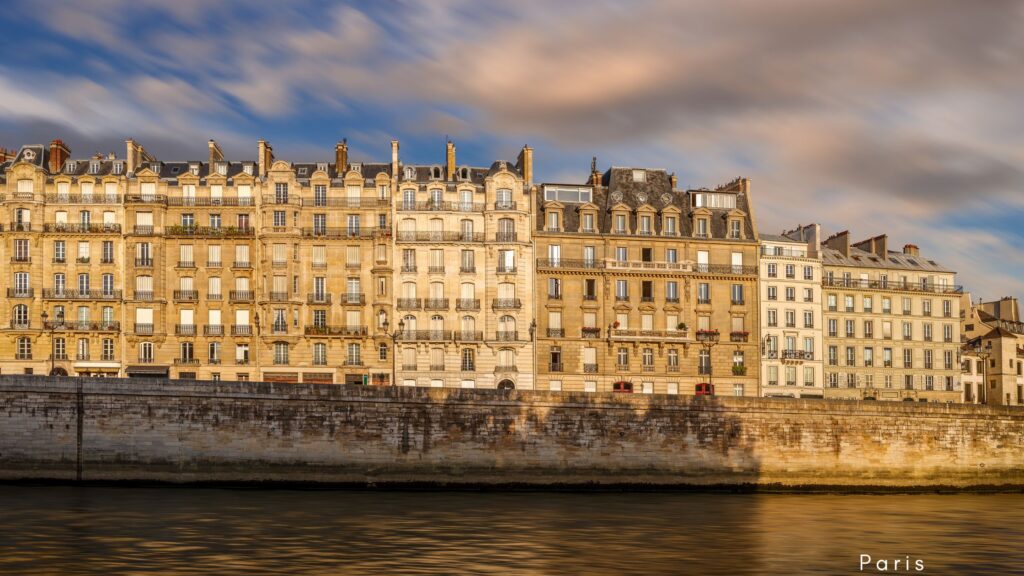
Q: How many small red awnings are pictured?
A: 2